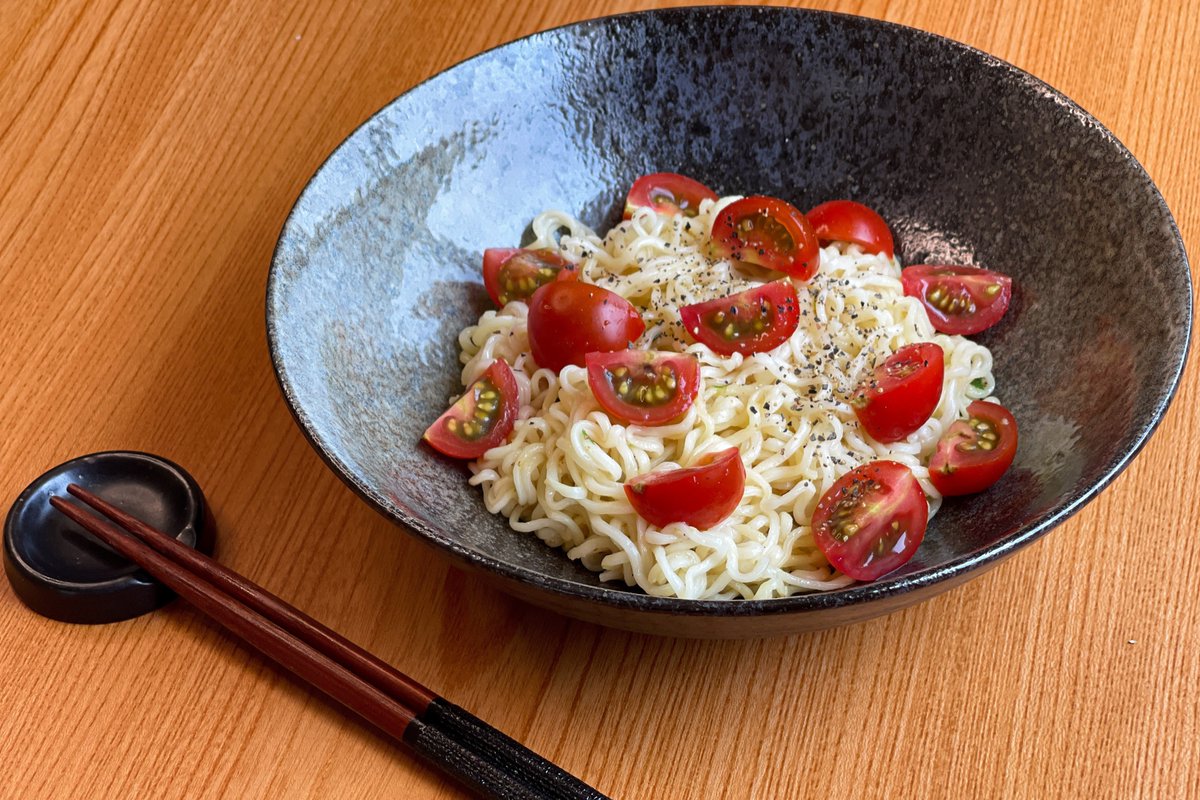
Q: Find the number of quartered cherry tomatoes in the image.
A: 13